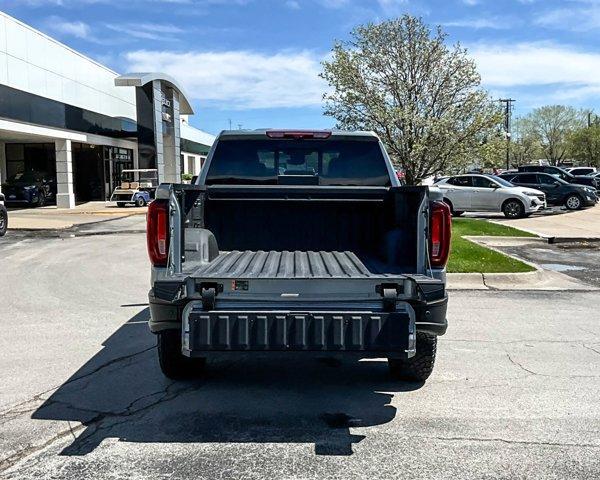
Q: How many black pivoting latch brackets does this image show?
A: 2